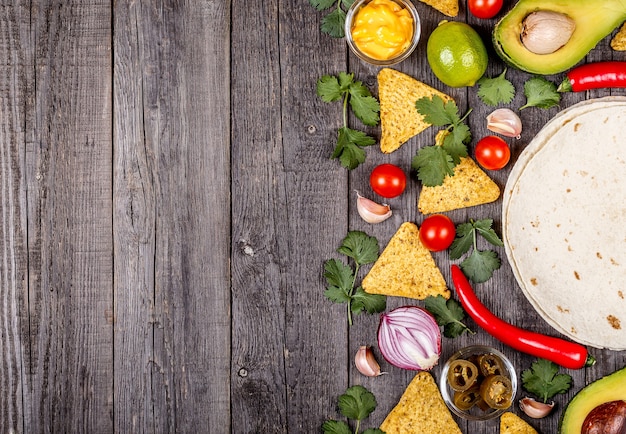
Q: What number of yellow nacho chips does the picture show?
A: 7